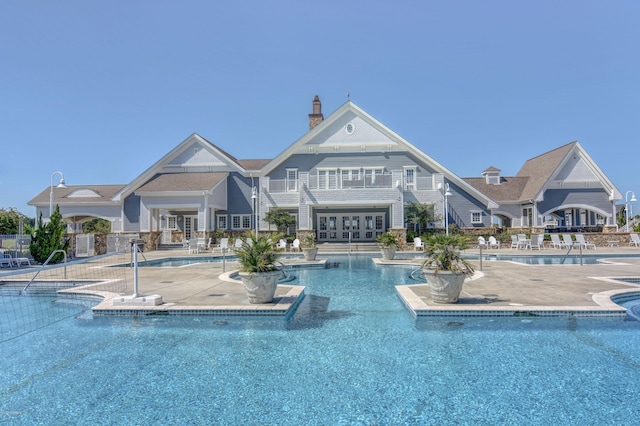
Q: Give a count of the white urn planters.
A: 4